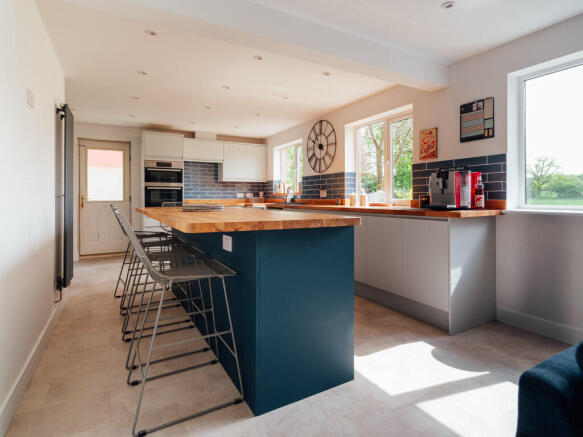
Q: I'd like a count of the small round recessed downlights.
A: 13